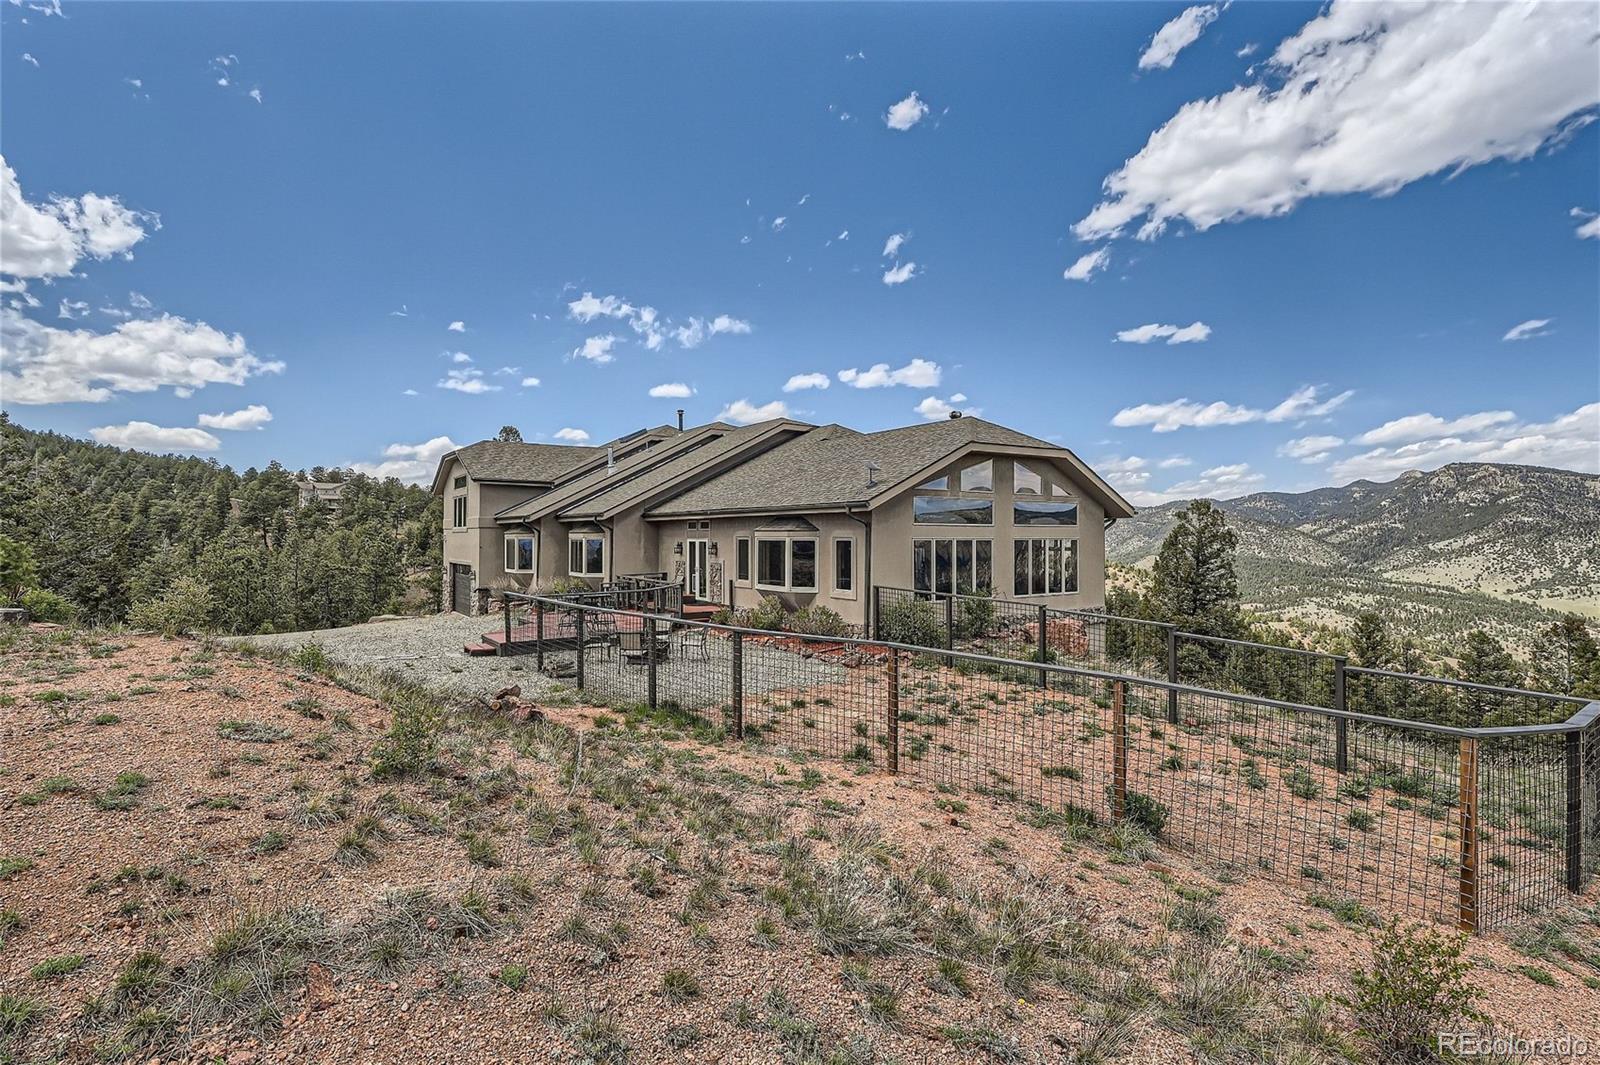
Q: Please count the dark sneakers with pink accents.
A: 0